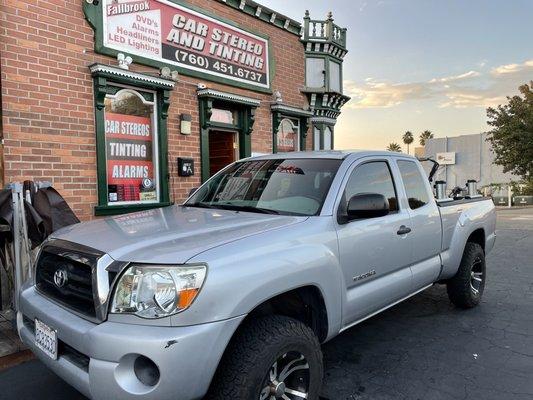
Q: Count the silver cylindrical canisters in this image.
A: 2